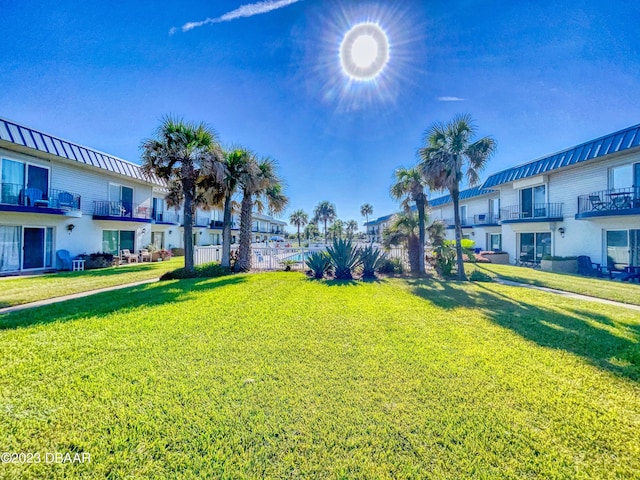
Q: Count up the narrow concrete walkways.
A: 2